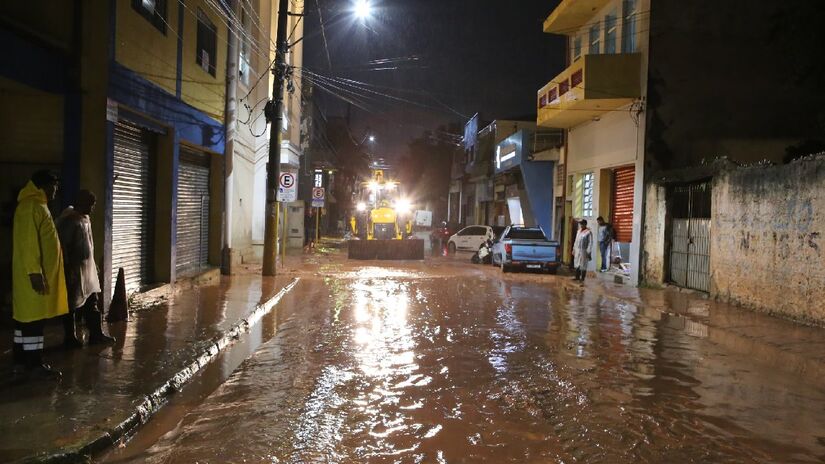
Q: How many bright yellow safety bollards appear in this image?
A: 0